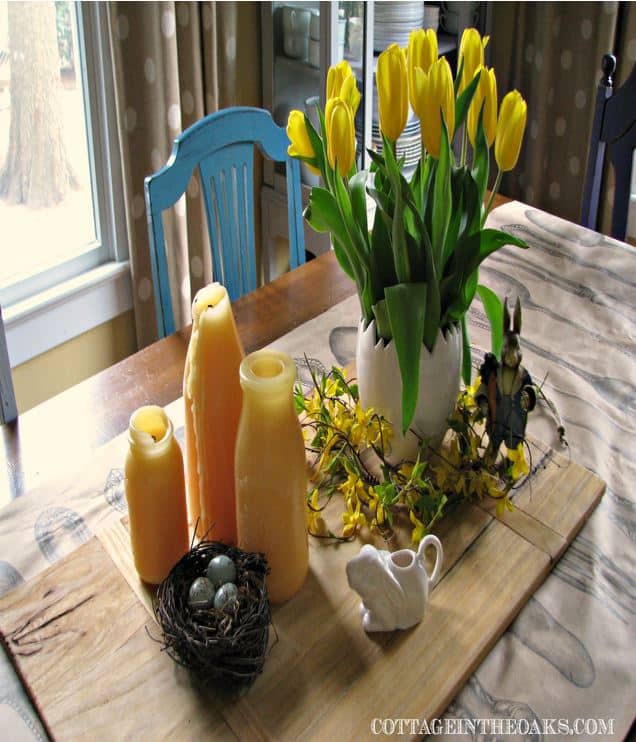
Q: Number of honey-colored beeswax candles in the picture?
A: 3